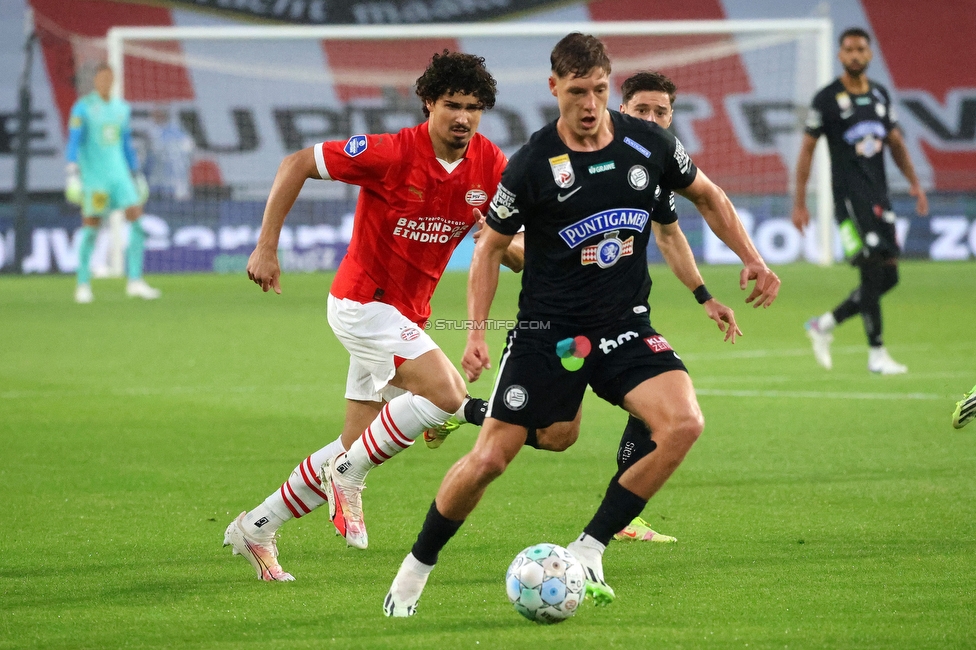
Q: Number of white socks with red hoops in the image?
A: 2